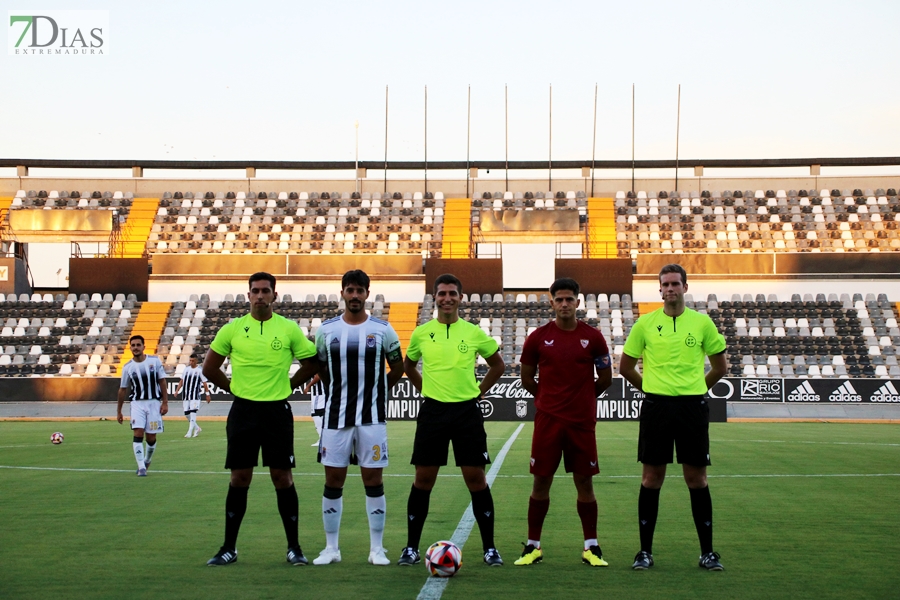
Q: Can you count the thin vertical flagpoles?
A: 8